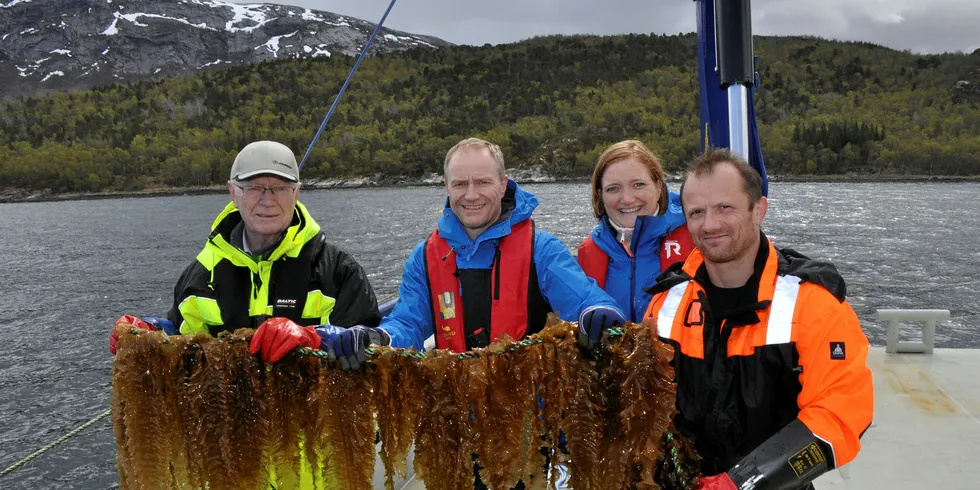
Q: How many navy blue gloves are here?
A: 2